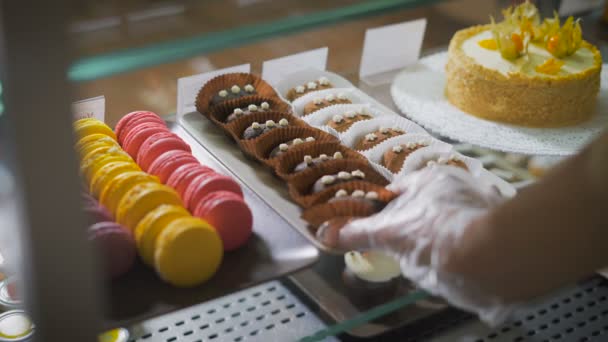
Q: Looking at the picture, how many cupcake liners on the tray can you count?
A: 13